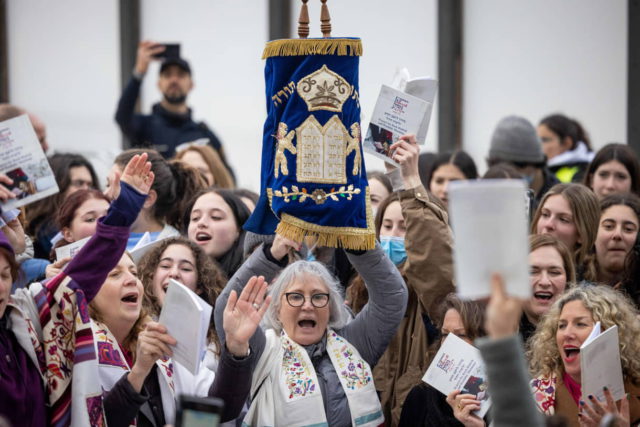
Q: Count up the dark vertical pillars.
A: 5